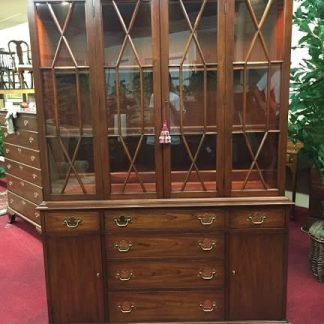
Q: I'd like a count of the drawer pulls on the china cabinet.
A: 10